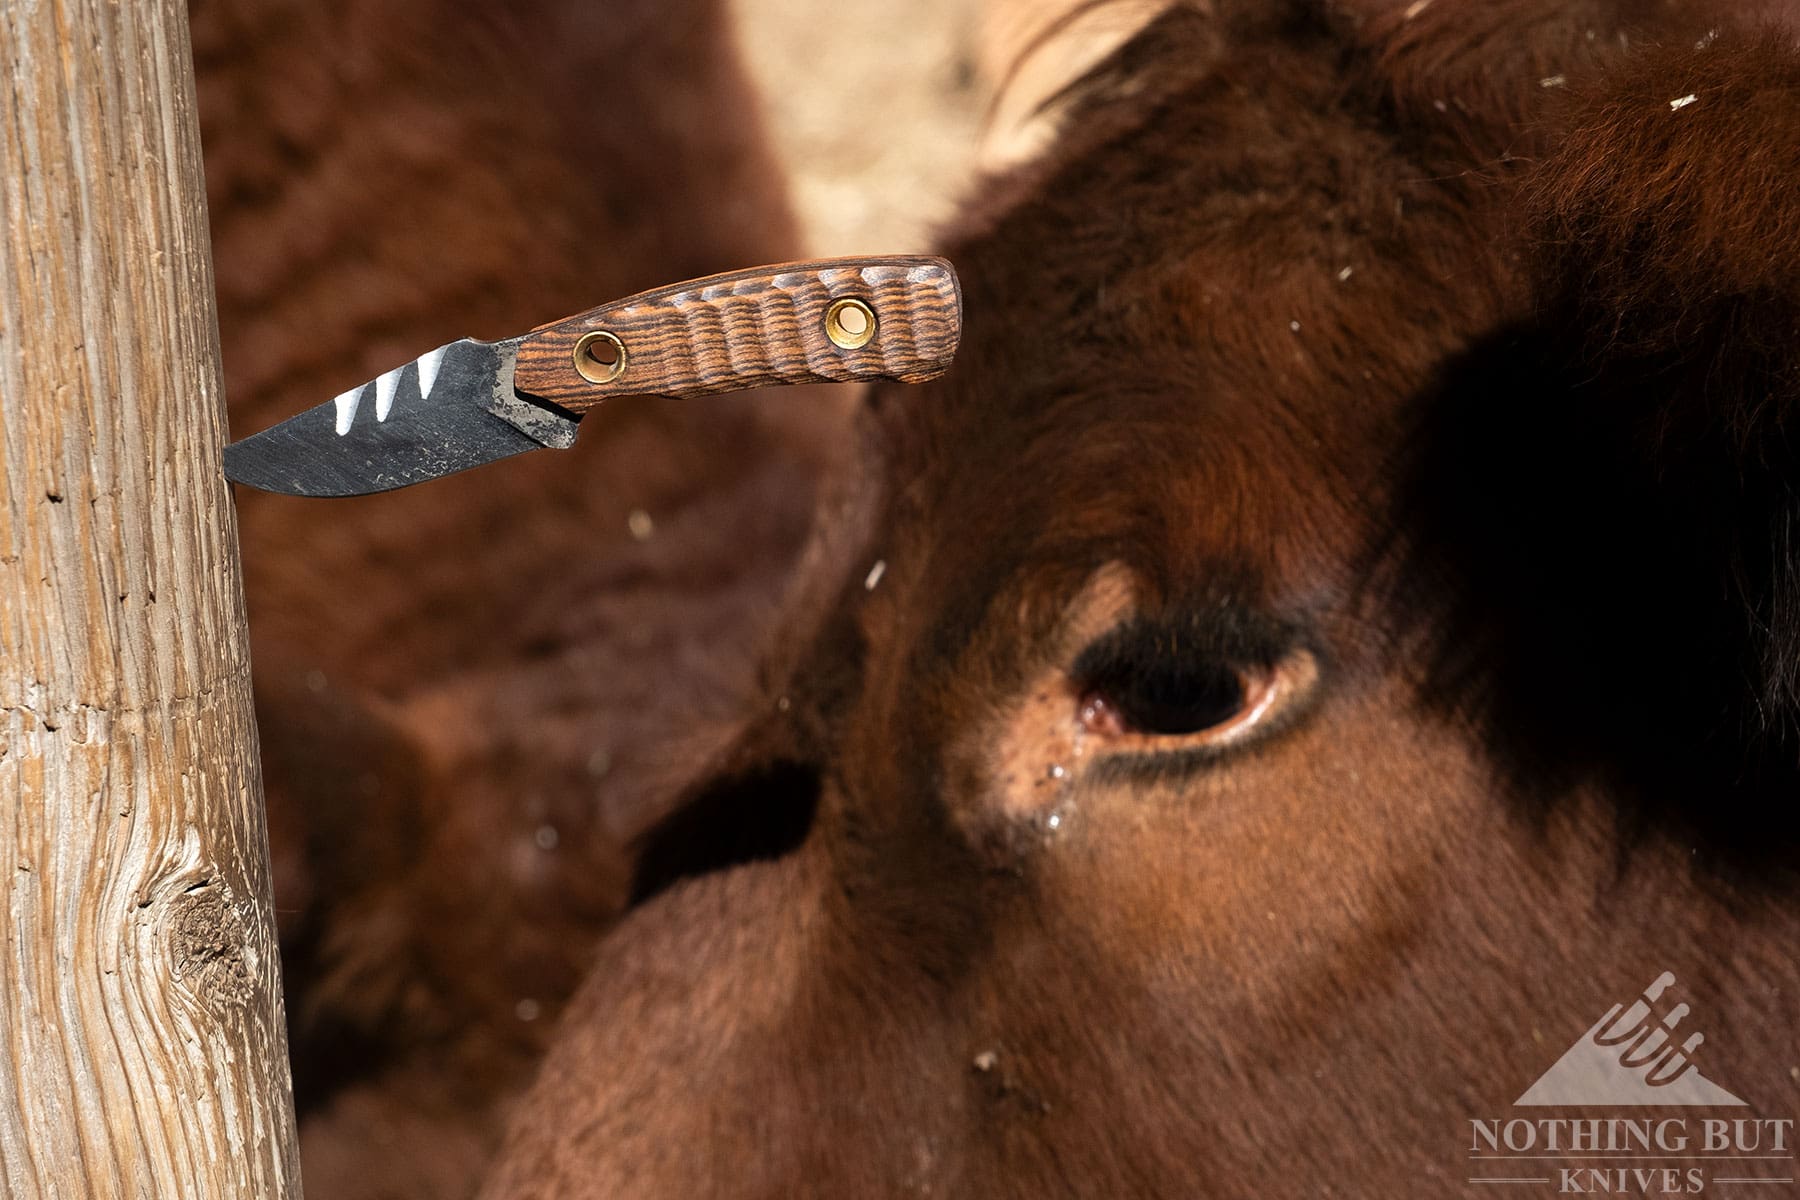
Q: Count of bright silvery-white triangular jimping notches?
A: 3